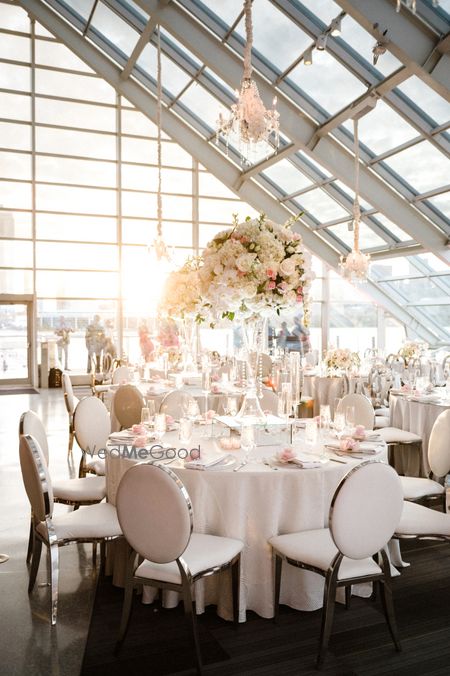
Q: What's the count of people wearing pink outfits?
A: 2